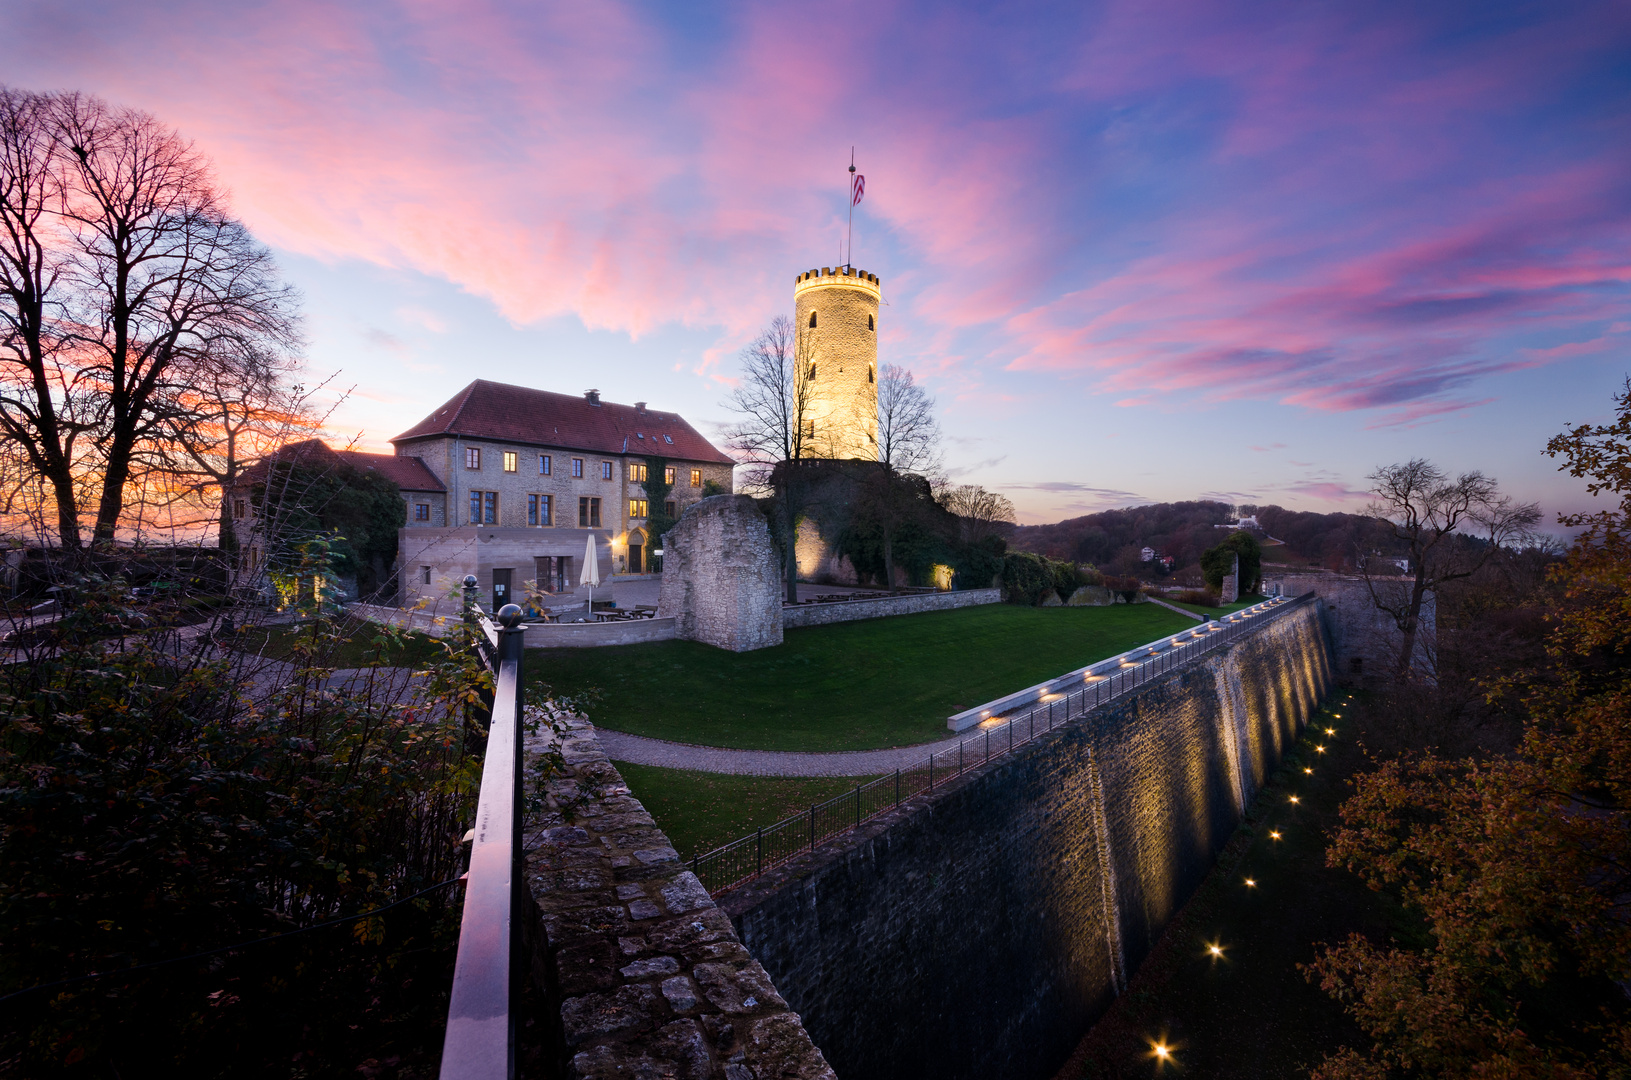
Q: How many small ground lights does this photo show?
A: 11